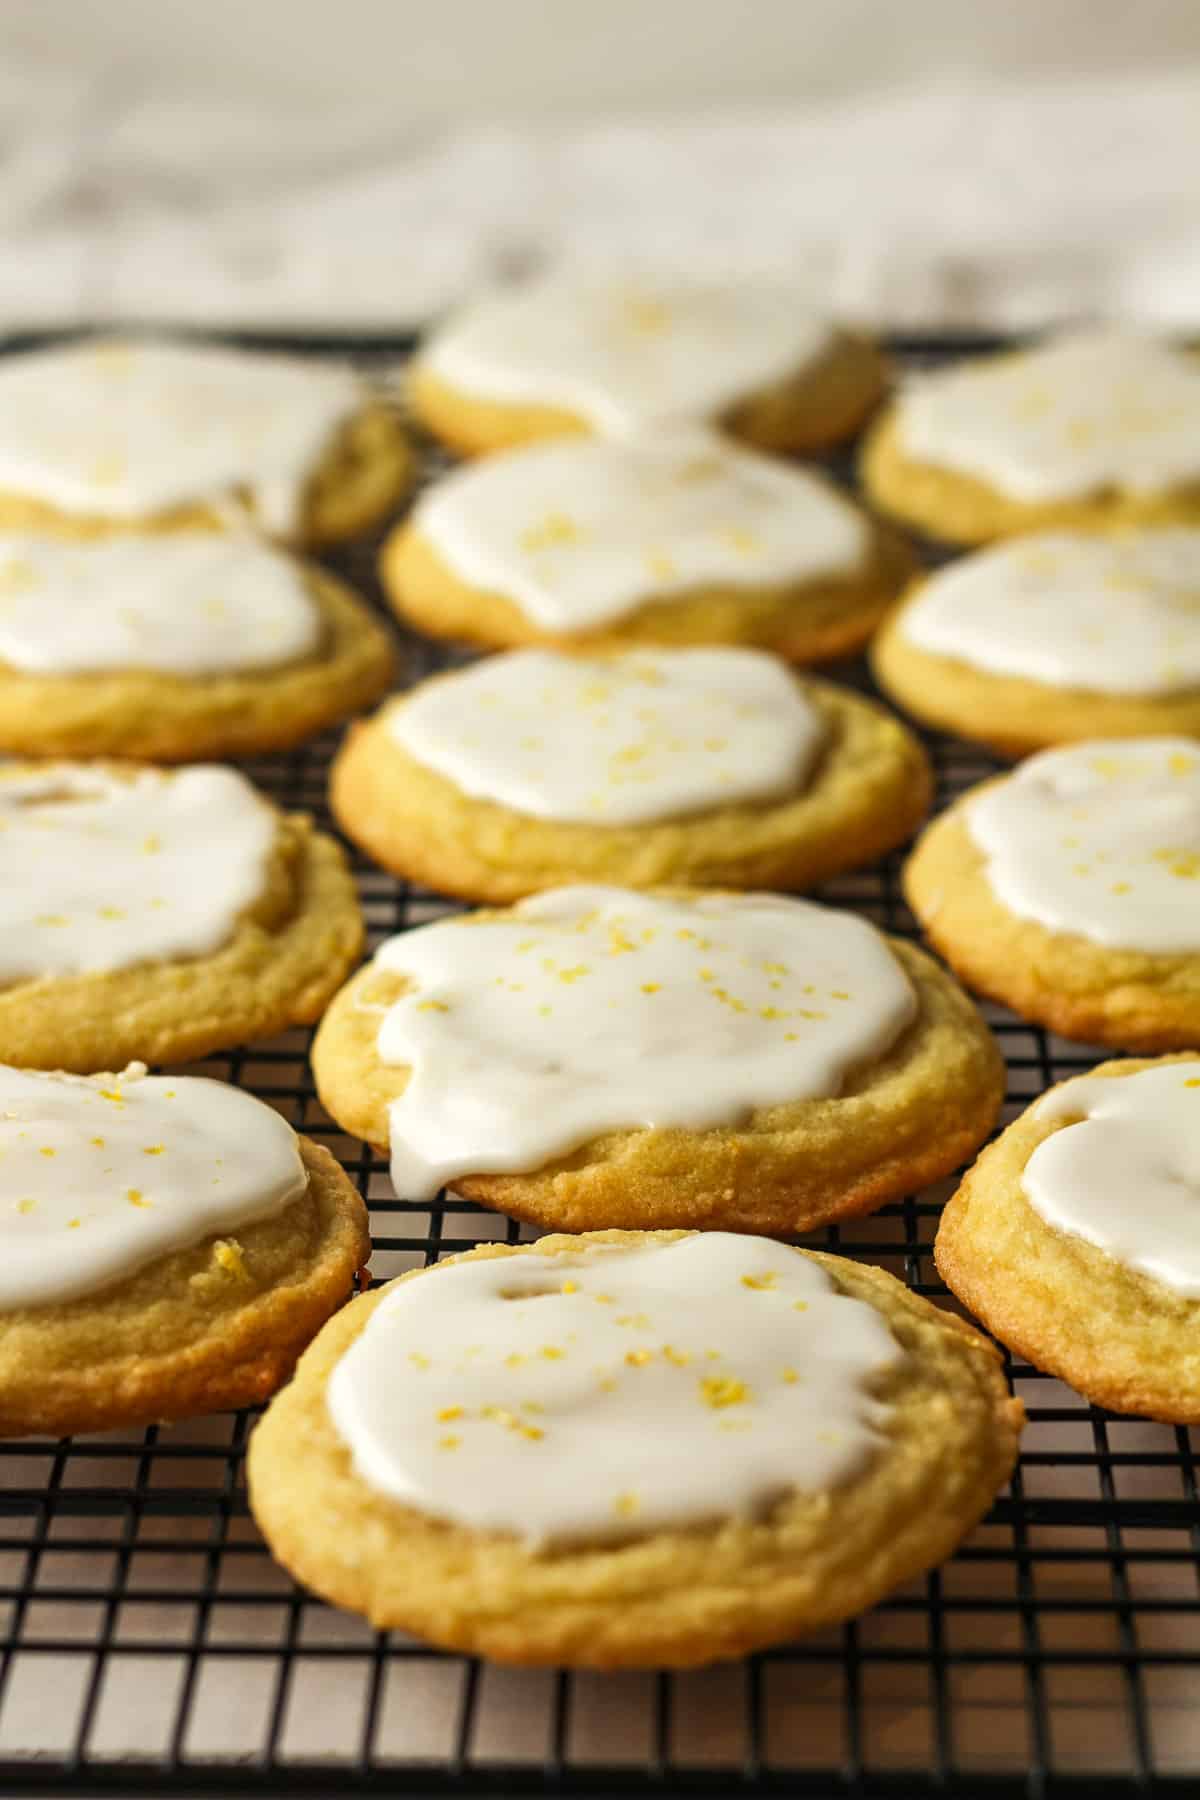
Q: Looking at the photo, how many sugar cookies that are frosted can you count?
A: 13